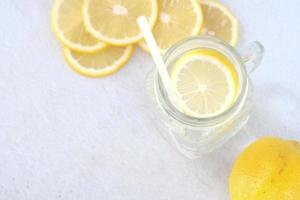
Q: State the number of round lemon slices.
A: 6